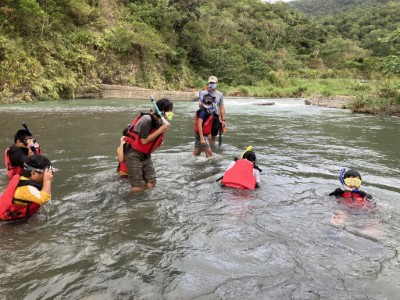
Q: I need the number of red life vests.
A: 7